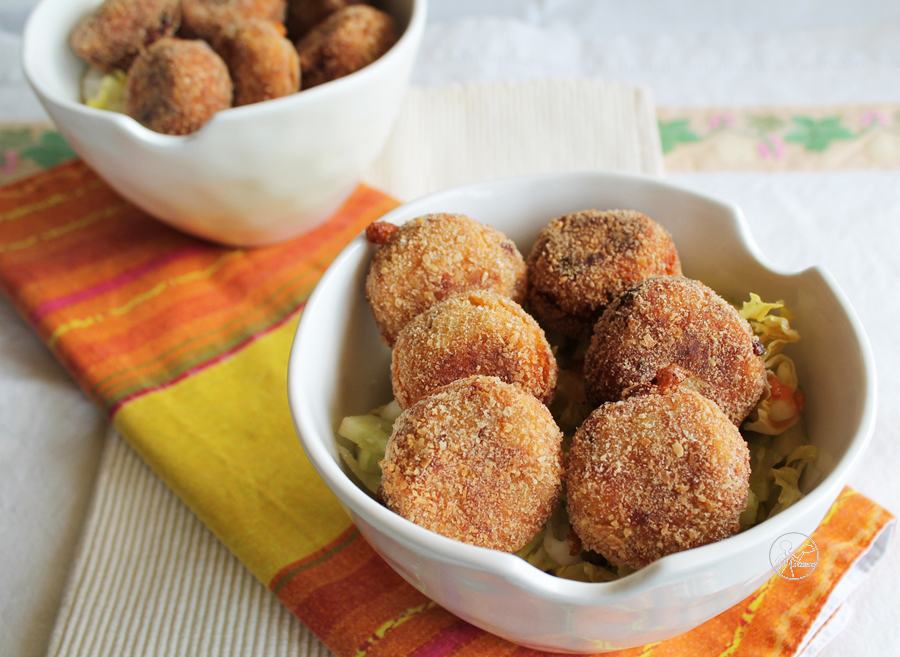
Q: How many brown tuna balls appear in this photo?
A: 12